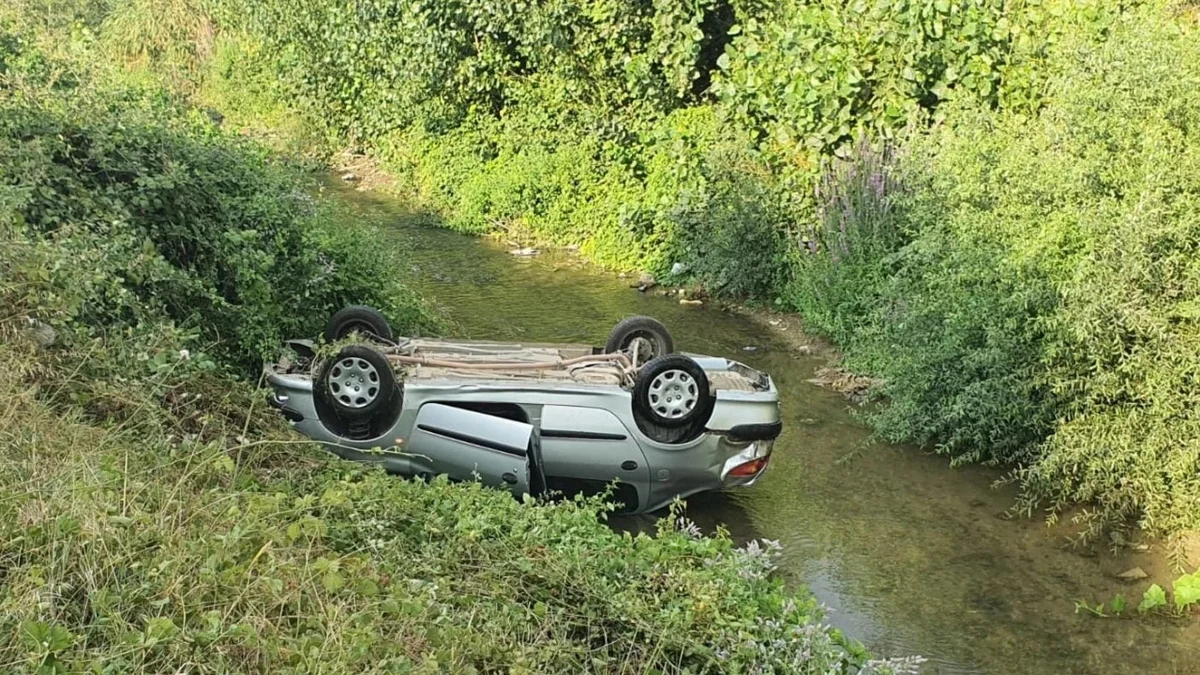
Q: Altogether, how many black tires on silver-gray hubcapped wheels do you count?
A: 2